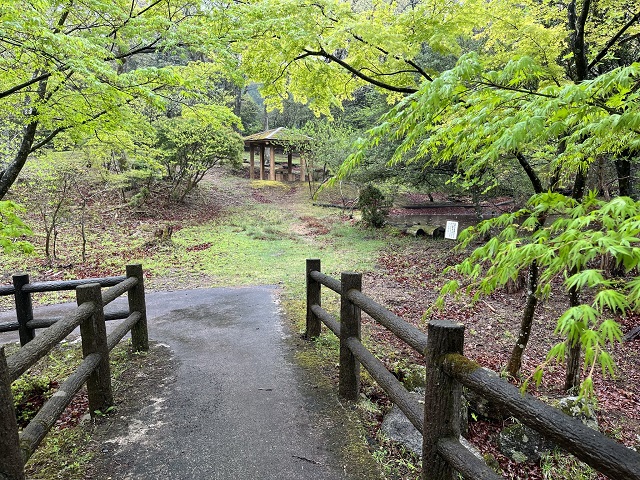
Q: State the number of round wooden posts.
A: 7